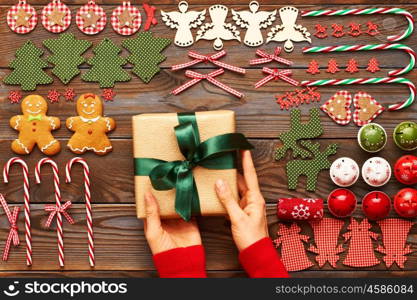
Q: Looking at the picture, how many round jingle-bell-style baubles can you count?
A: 8